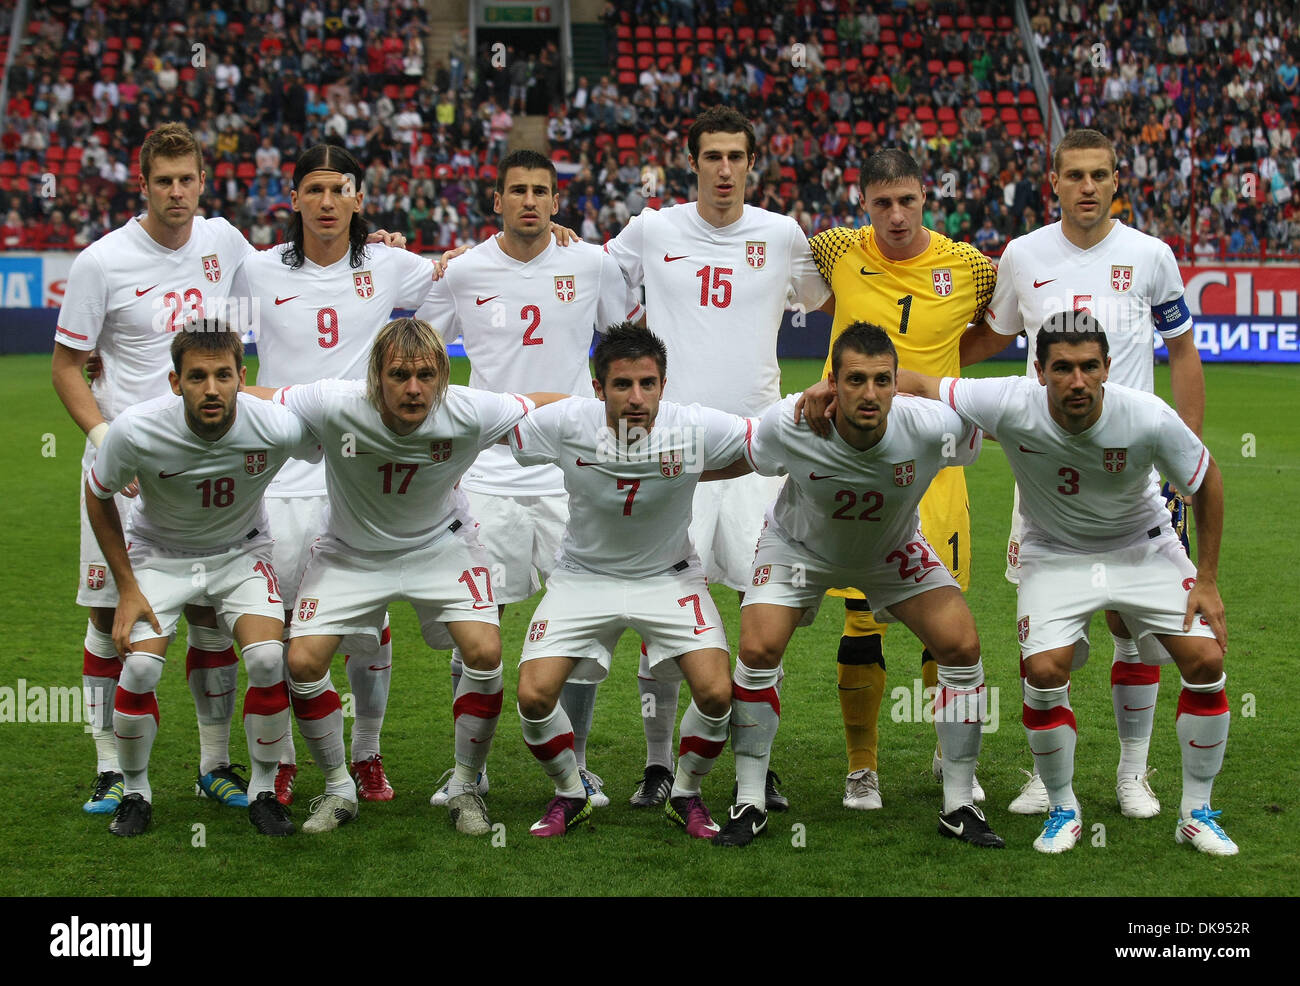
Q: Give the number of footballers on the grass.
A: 11